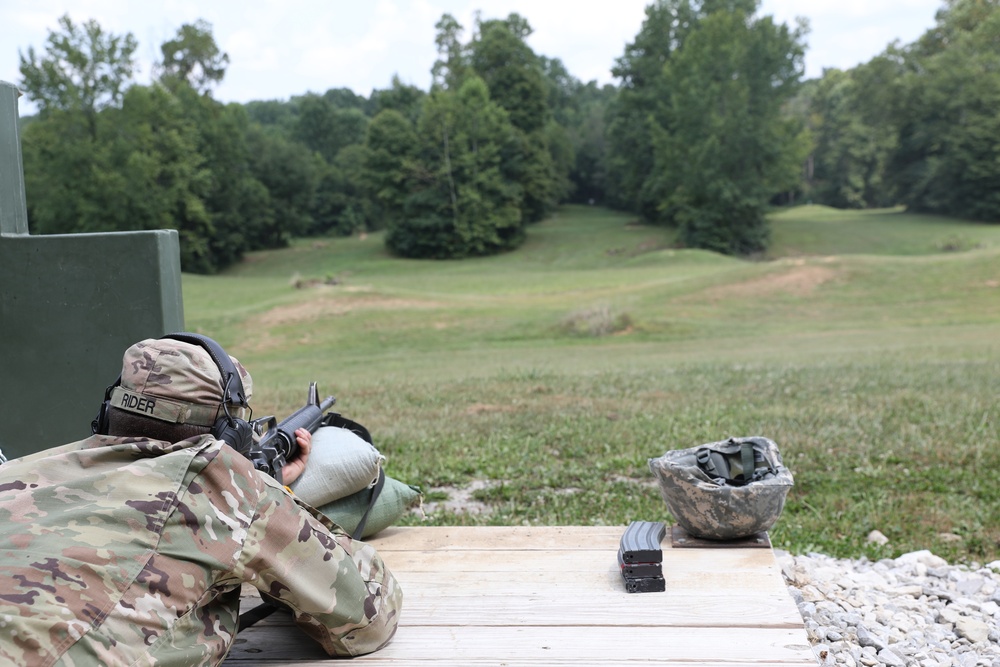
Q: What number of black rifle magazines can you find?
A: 3